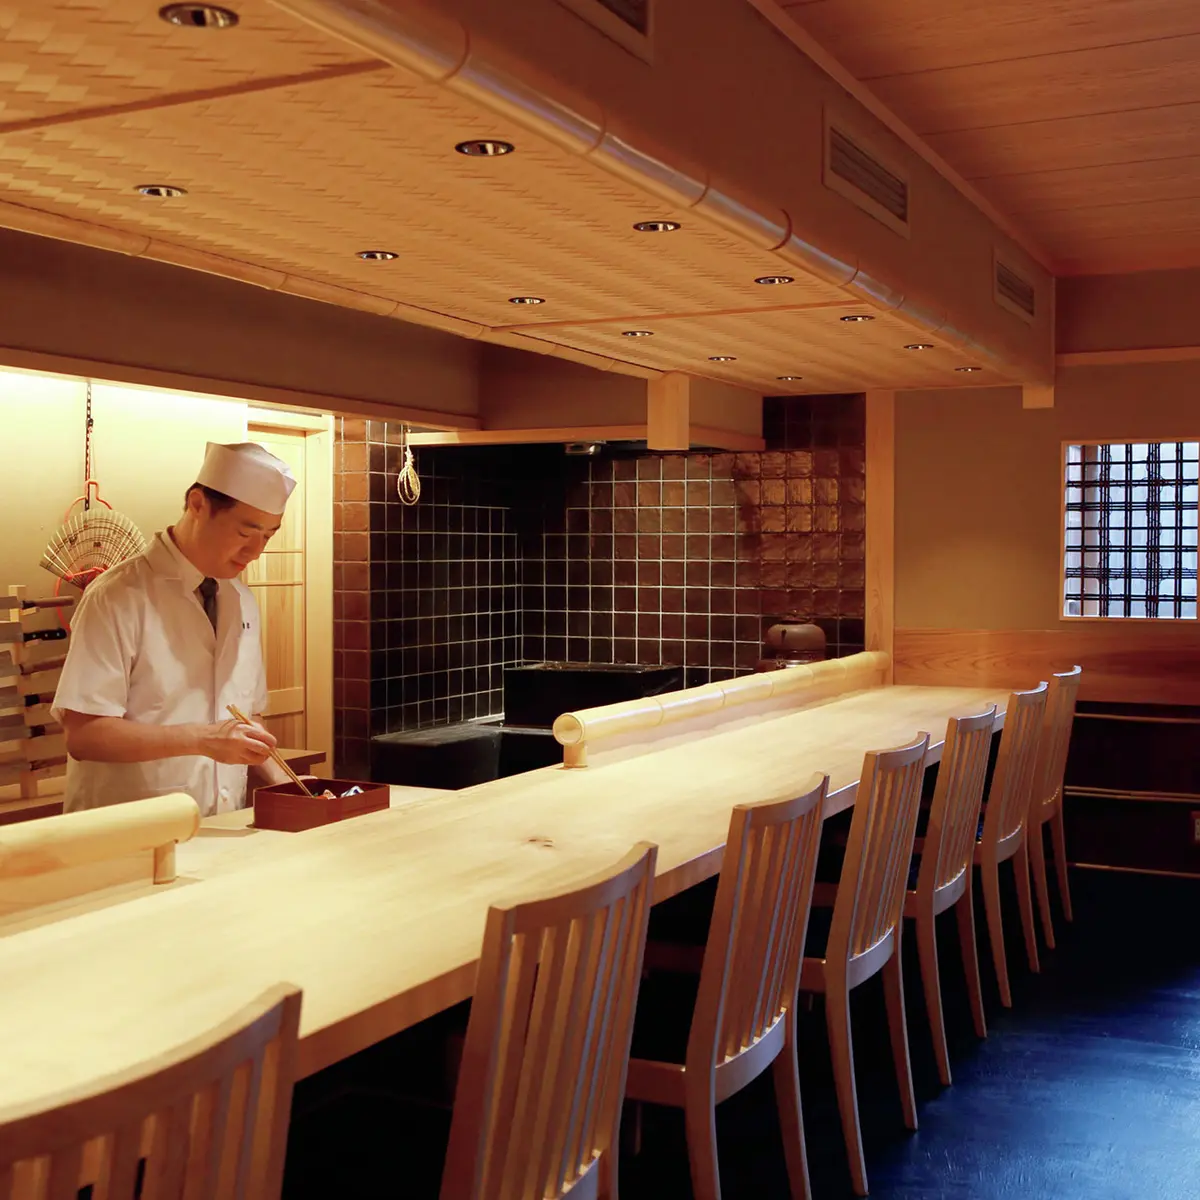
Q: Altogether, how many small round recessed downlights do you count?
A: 13